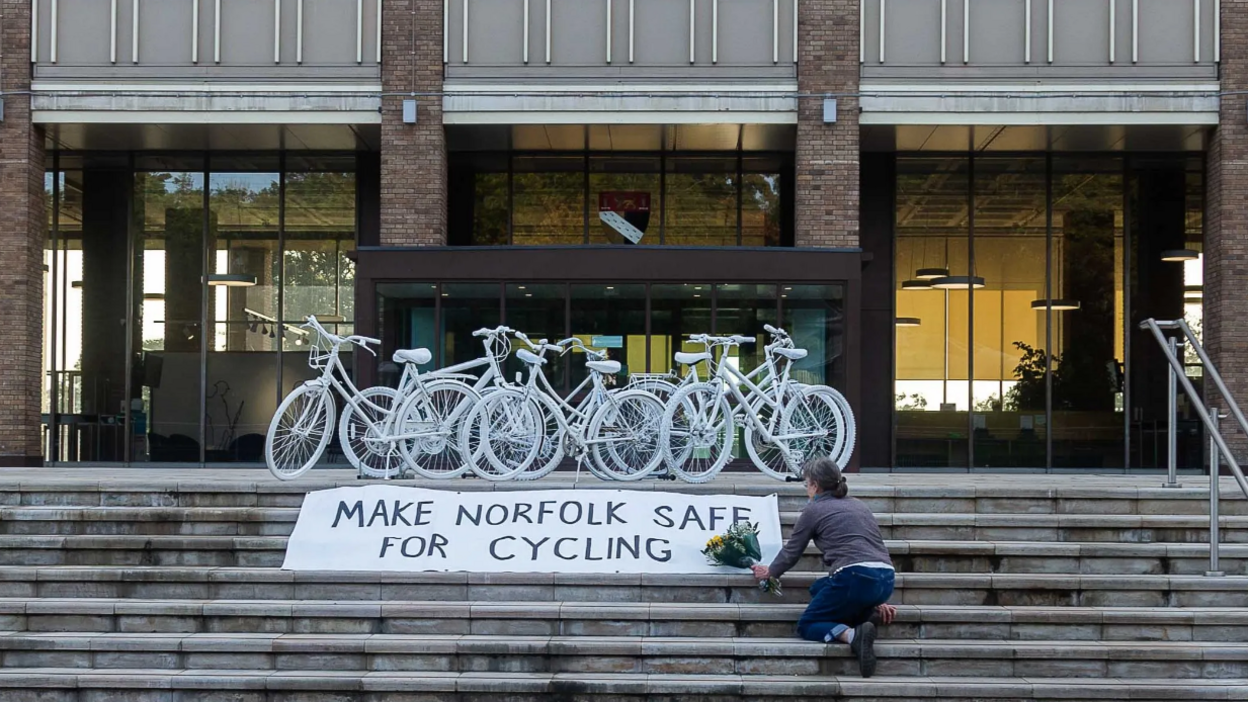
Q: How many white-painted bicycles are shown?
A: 6